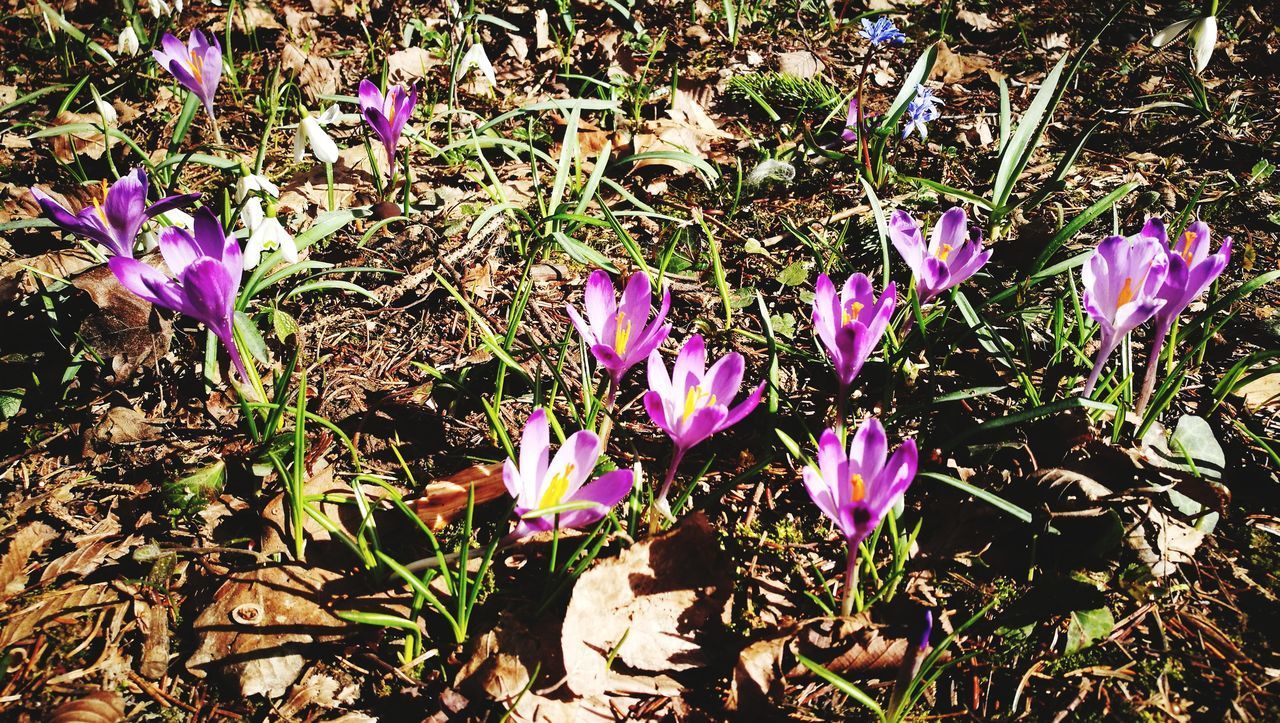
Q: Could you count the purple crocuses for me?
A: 12